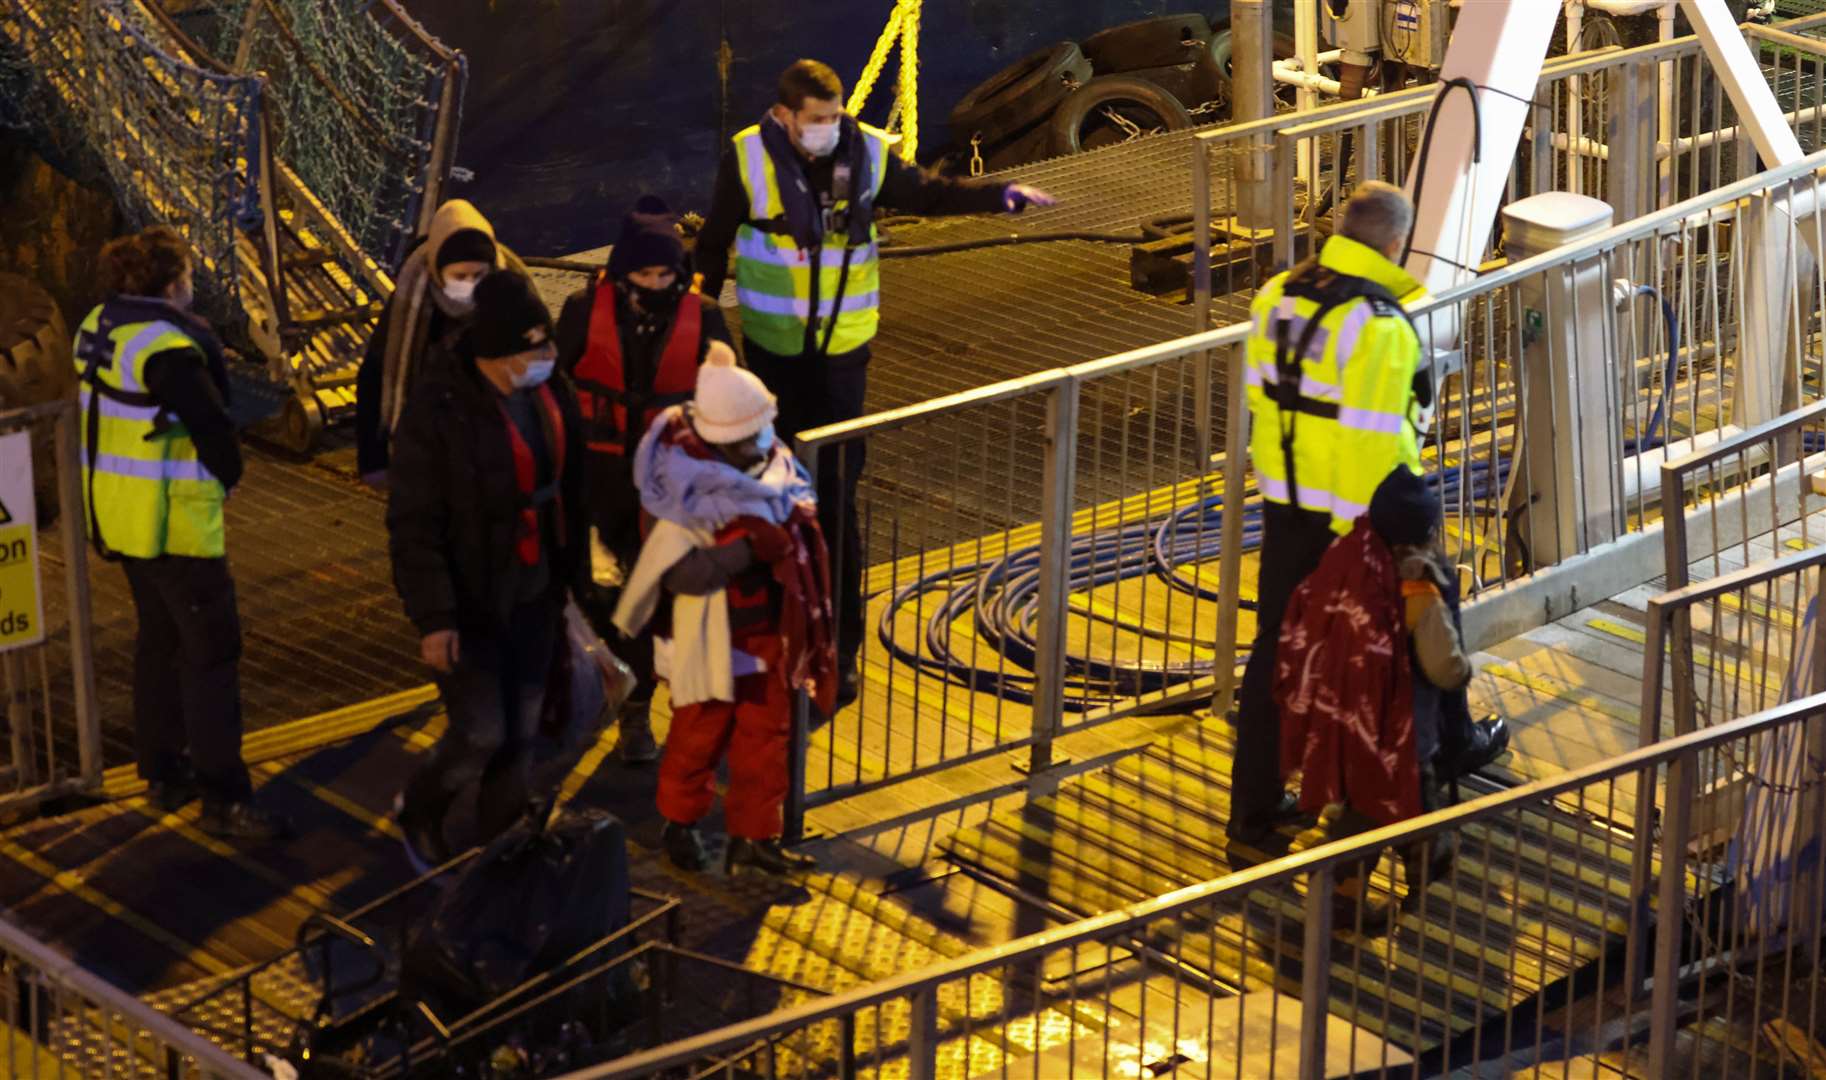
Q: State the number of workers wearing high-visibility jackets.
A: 3